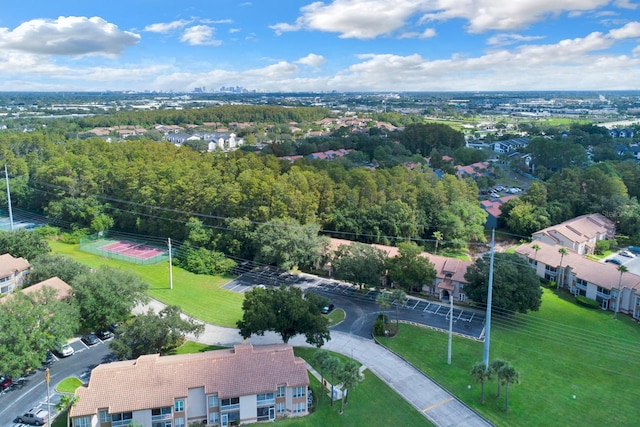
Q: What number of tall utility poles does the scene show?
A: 4